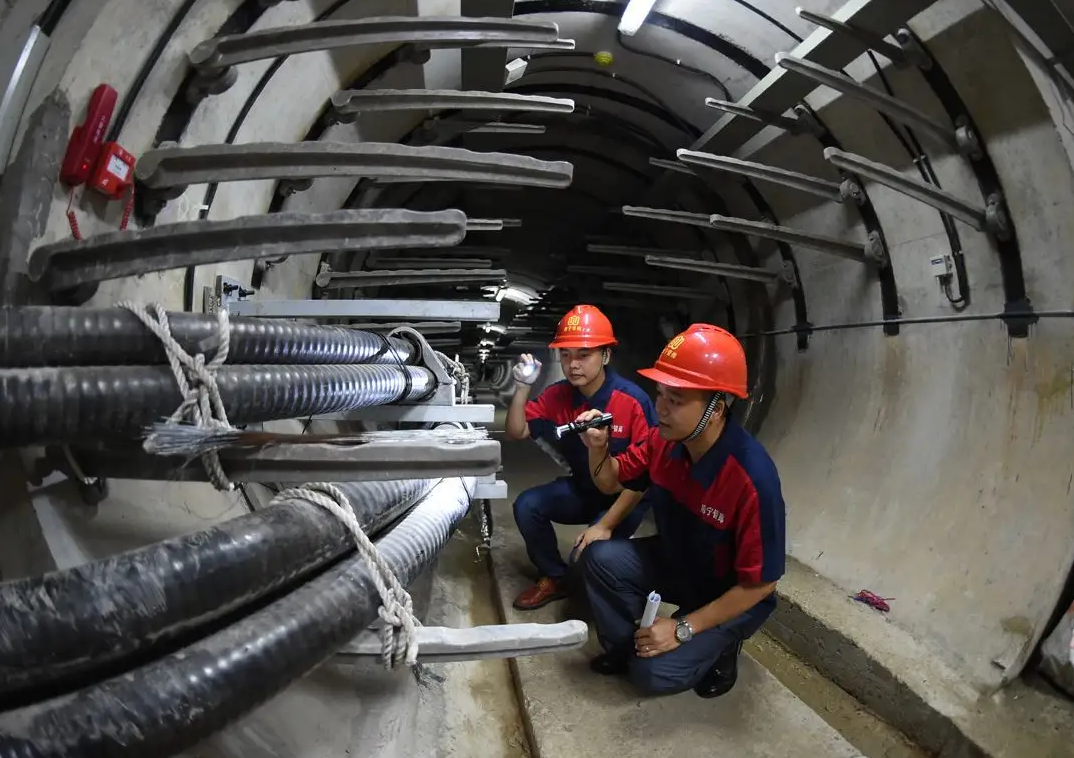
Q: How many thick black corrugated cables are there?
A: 4